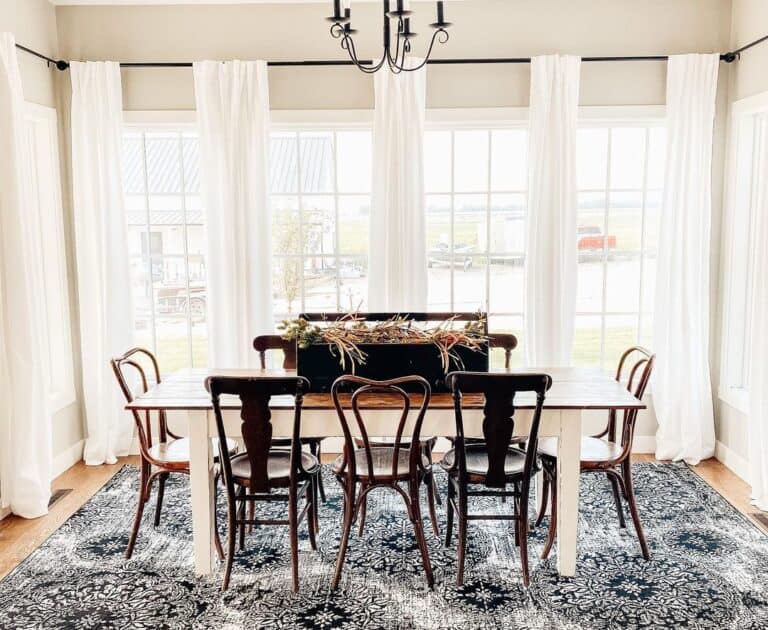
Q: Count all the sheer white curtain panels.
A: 7